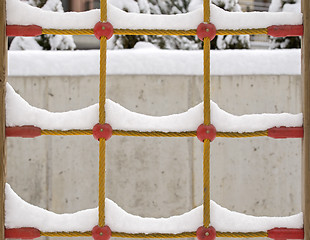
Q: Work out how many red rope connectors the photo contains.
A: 12